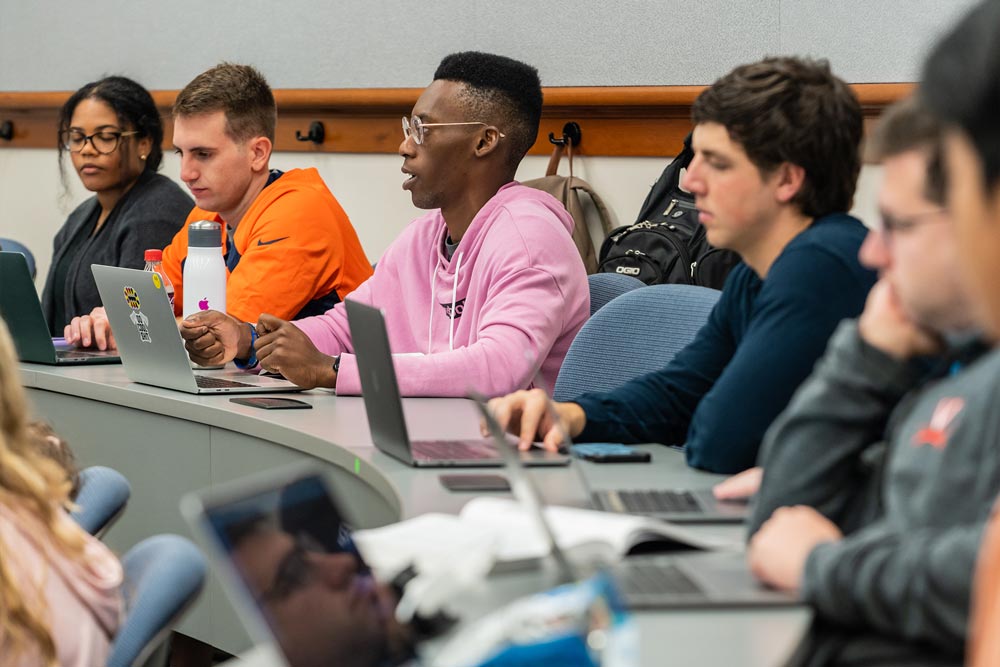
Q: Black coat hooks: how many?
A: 3